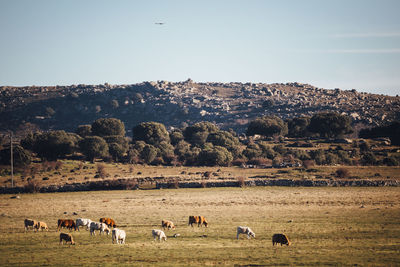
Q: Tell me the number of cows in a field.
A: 13